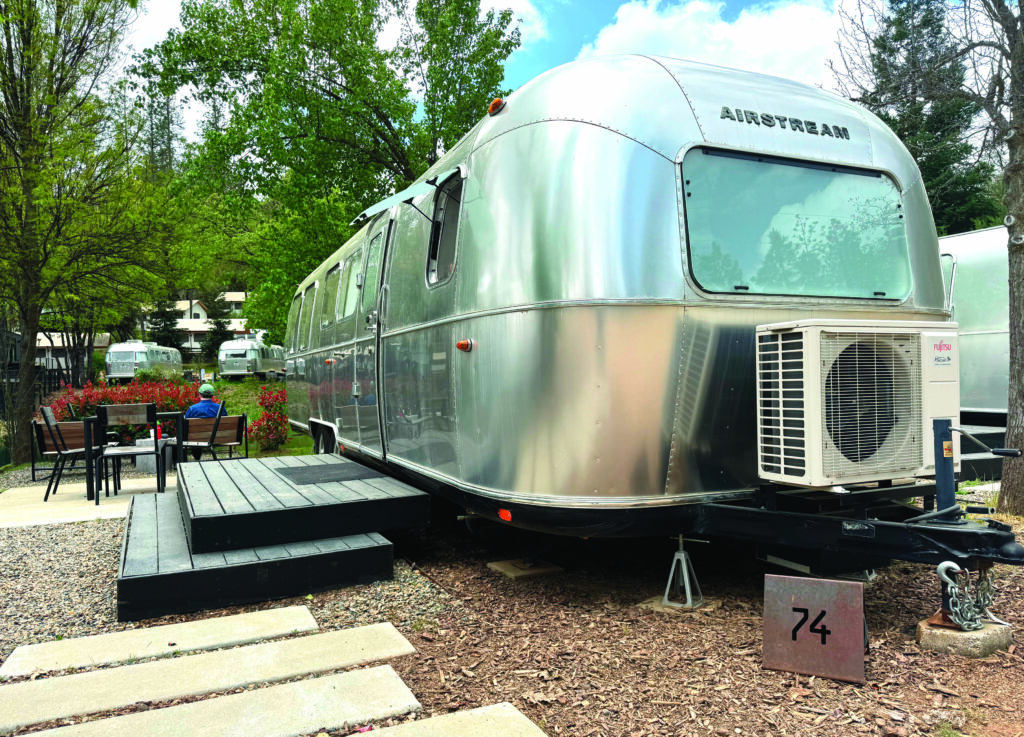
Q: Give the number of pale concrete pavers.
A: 4